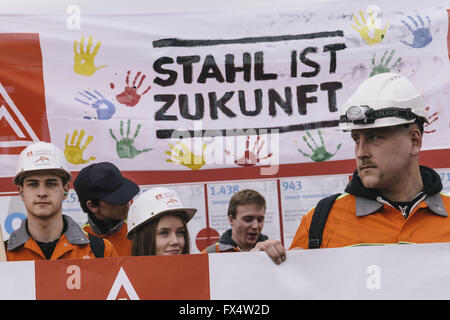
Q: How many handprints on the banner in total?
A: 12